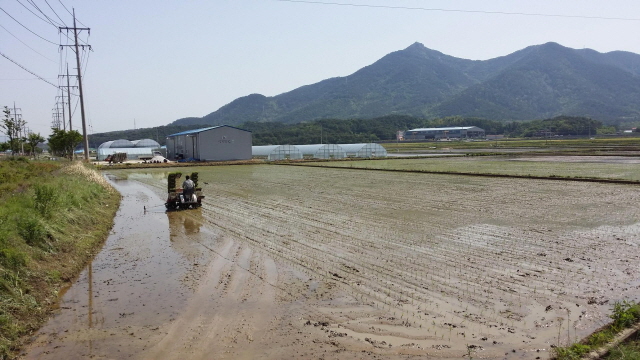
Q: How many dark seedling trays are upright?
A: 2